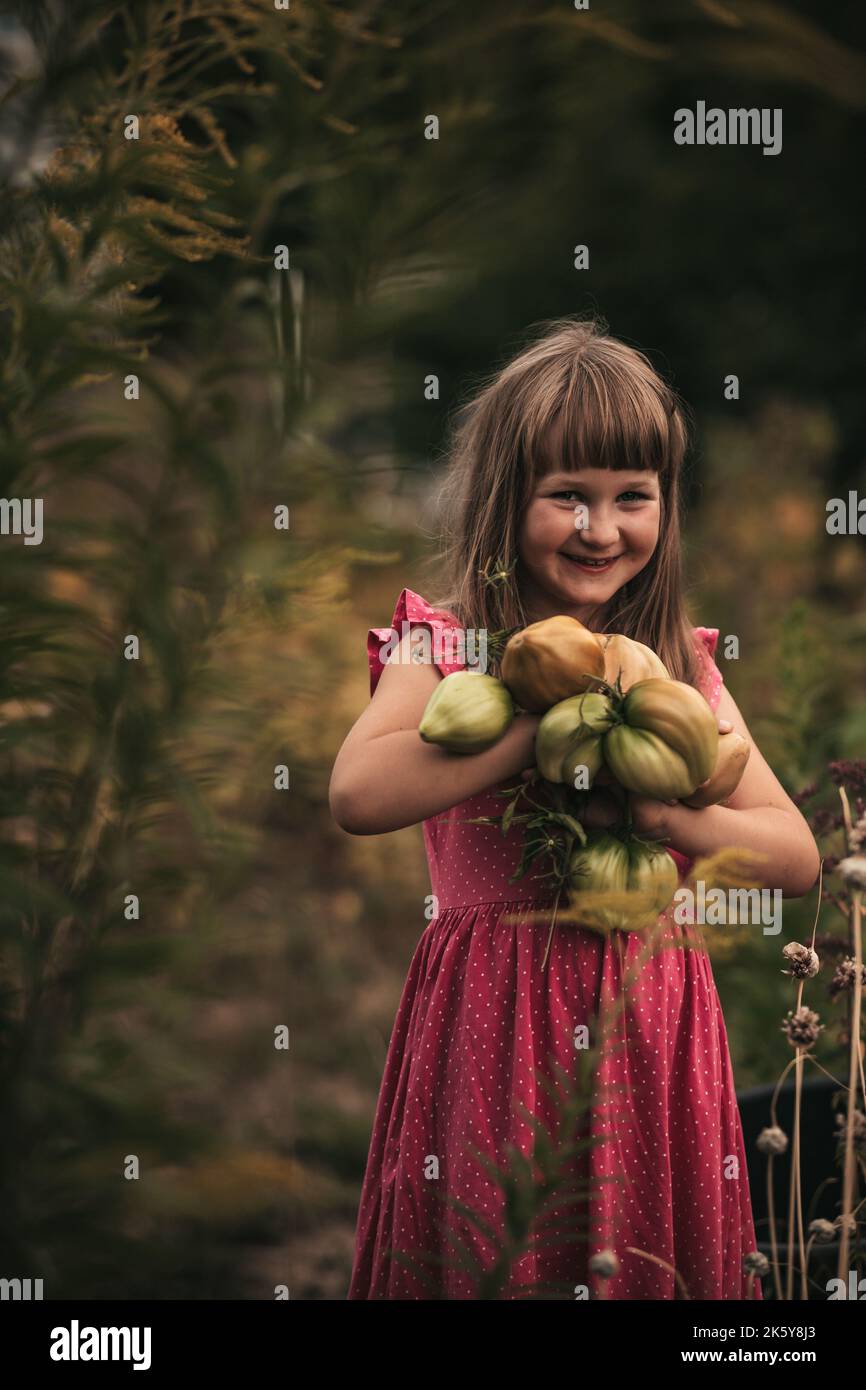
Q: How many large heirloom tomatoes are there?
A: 7